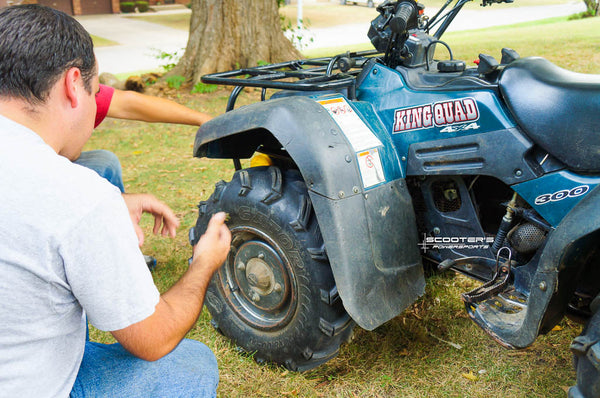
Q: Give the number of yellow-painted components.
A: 1